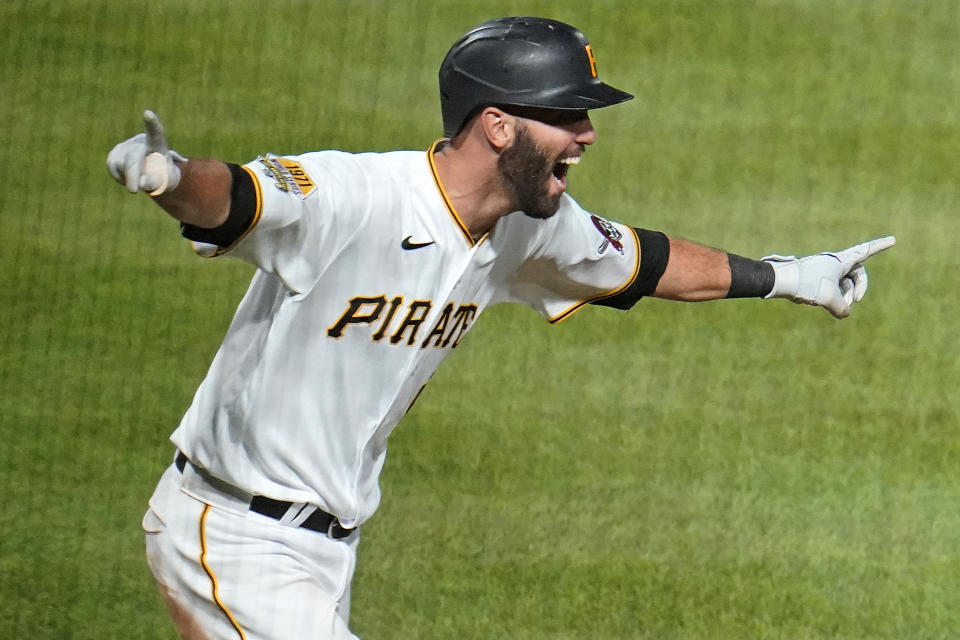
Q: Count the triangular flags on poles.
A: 0